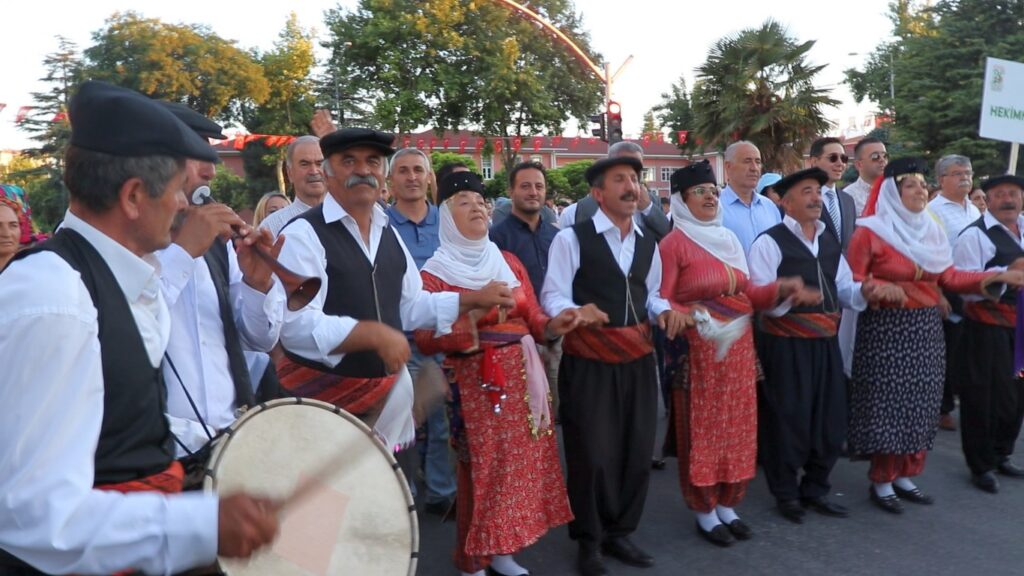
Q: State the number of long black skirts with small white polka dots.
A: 1